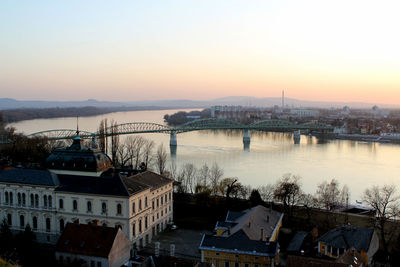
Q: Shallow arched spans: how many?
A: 5